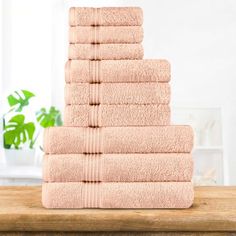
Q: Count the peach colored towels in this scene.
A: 9